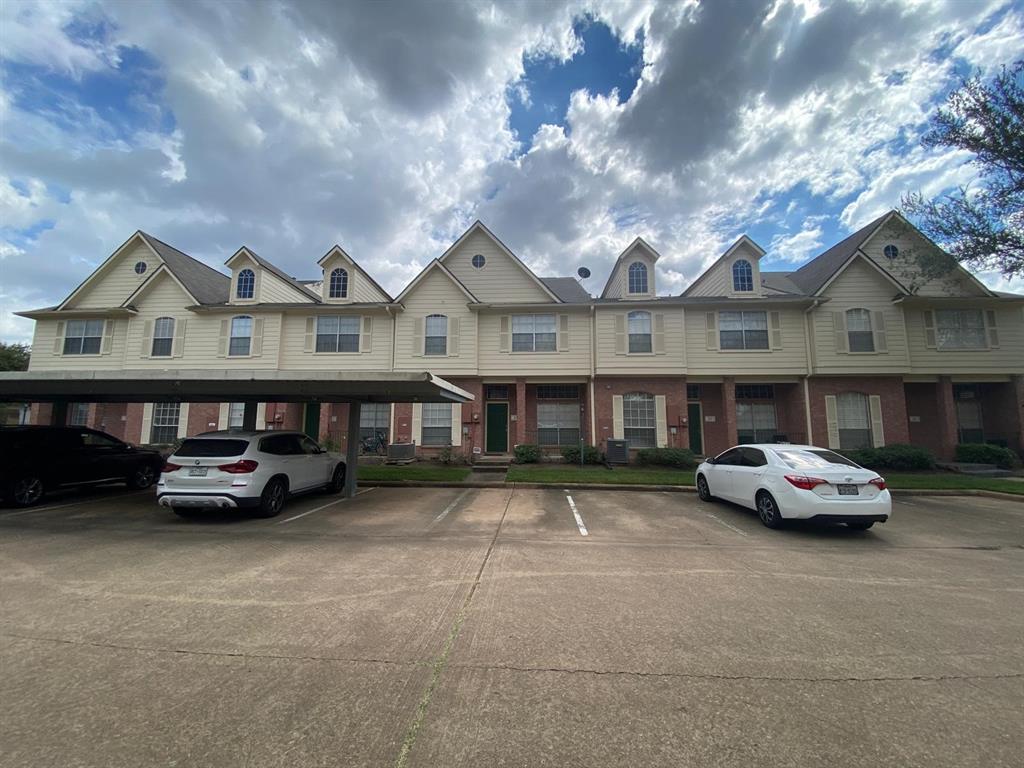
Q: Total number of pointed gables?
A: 10